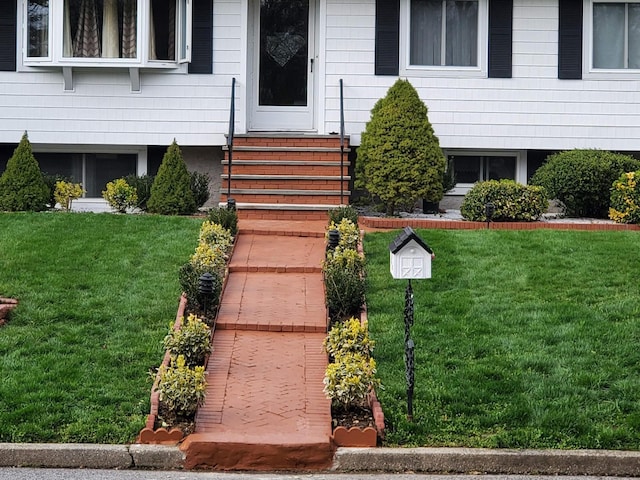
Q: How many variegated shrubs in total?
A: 12